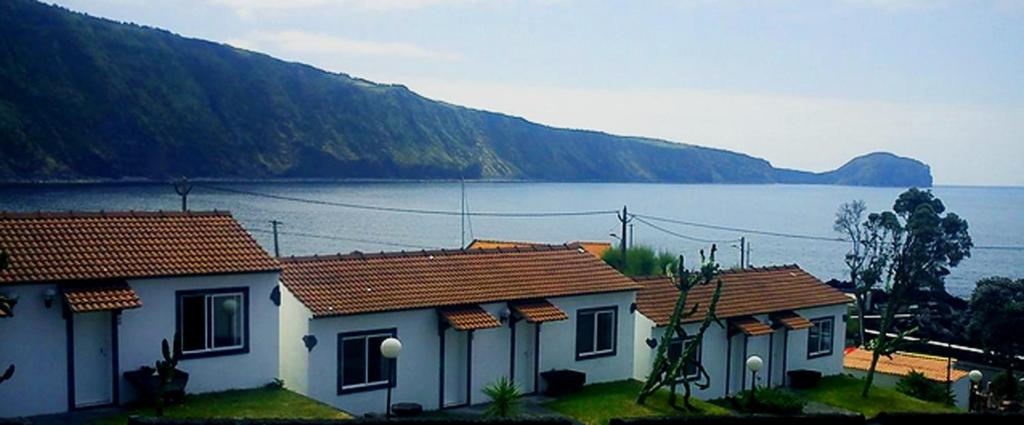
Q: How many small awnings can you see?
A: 5